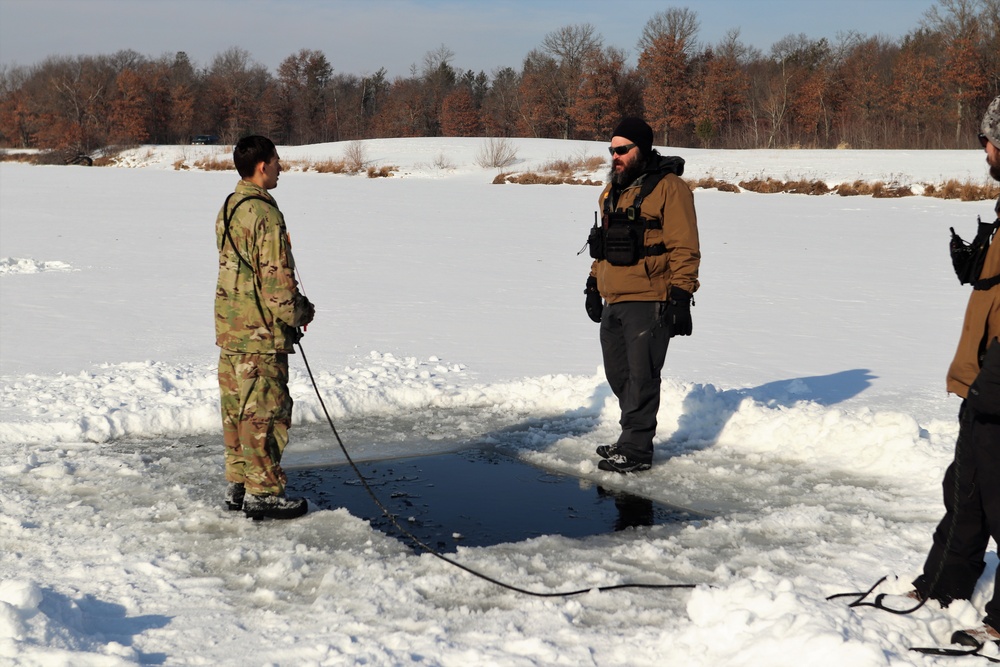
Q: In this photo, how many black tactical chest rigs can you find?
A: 2